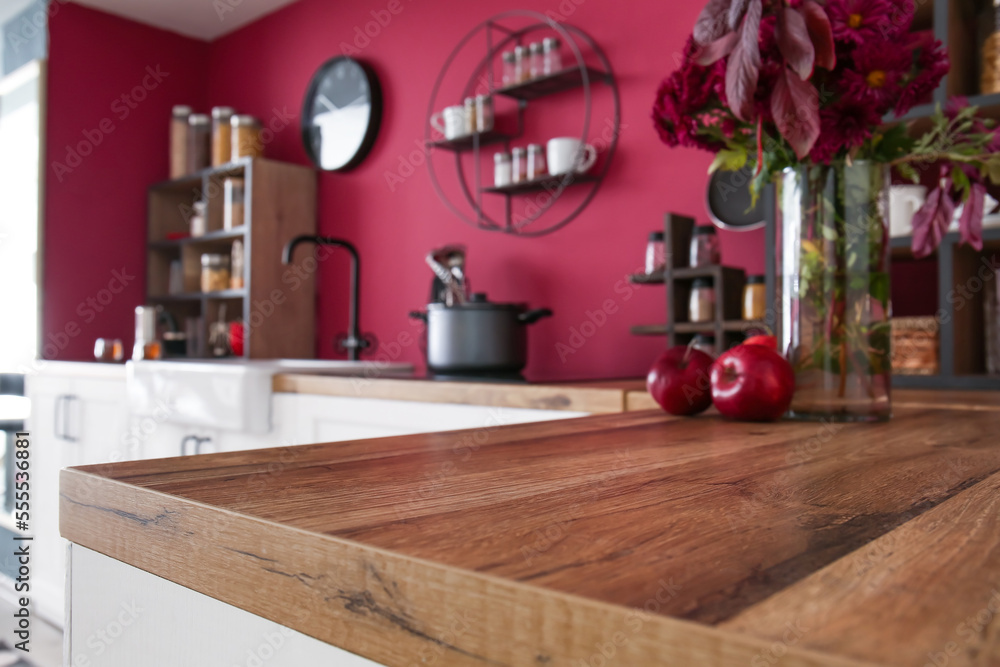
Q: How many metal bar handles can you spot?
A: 4